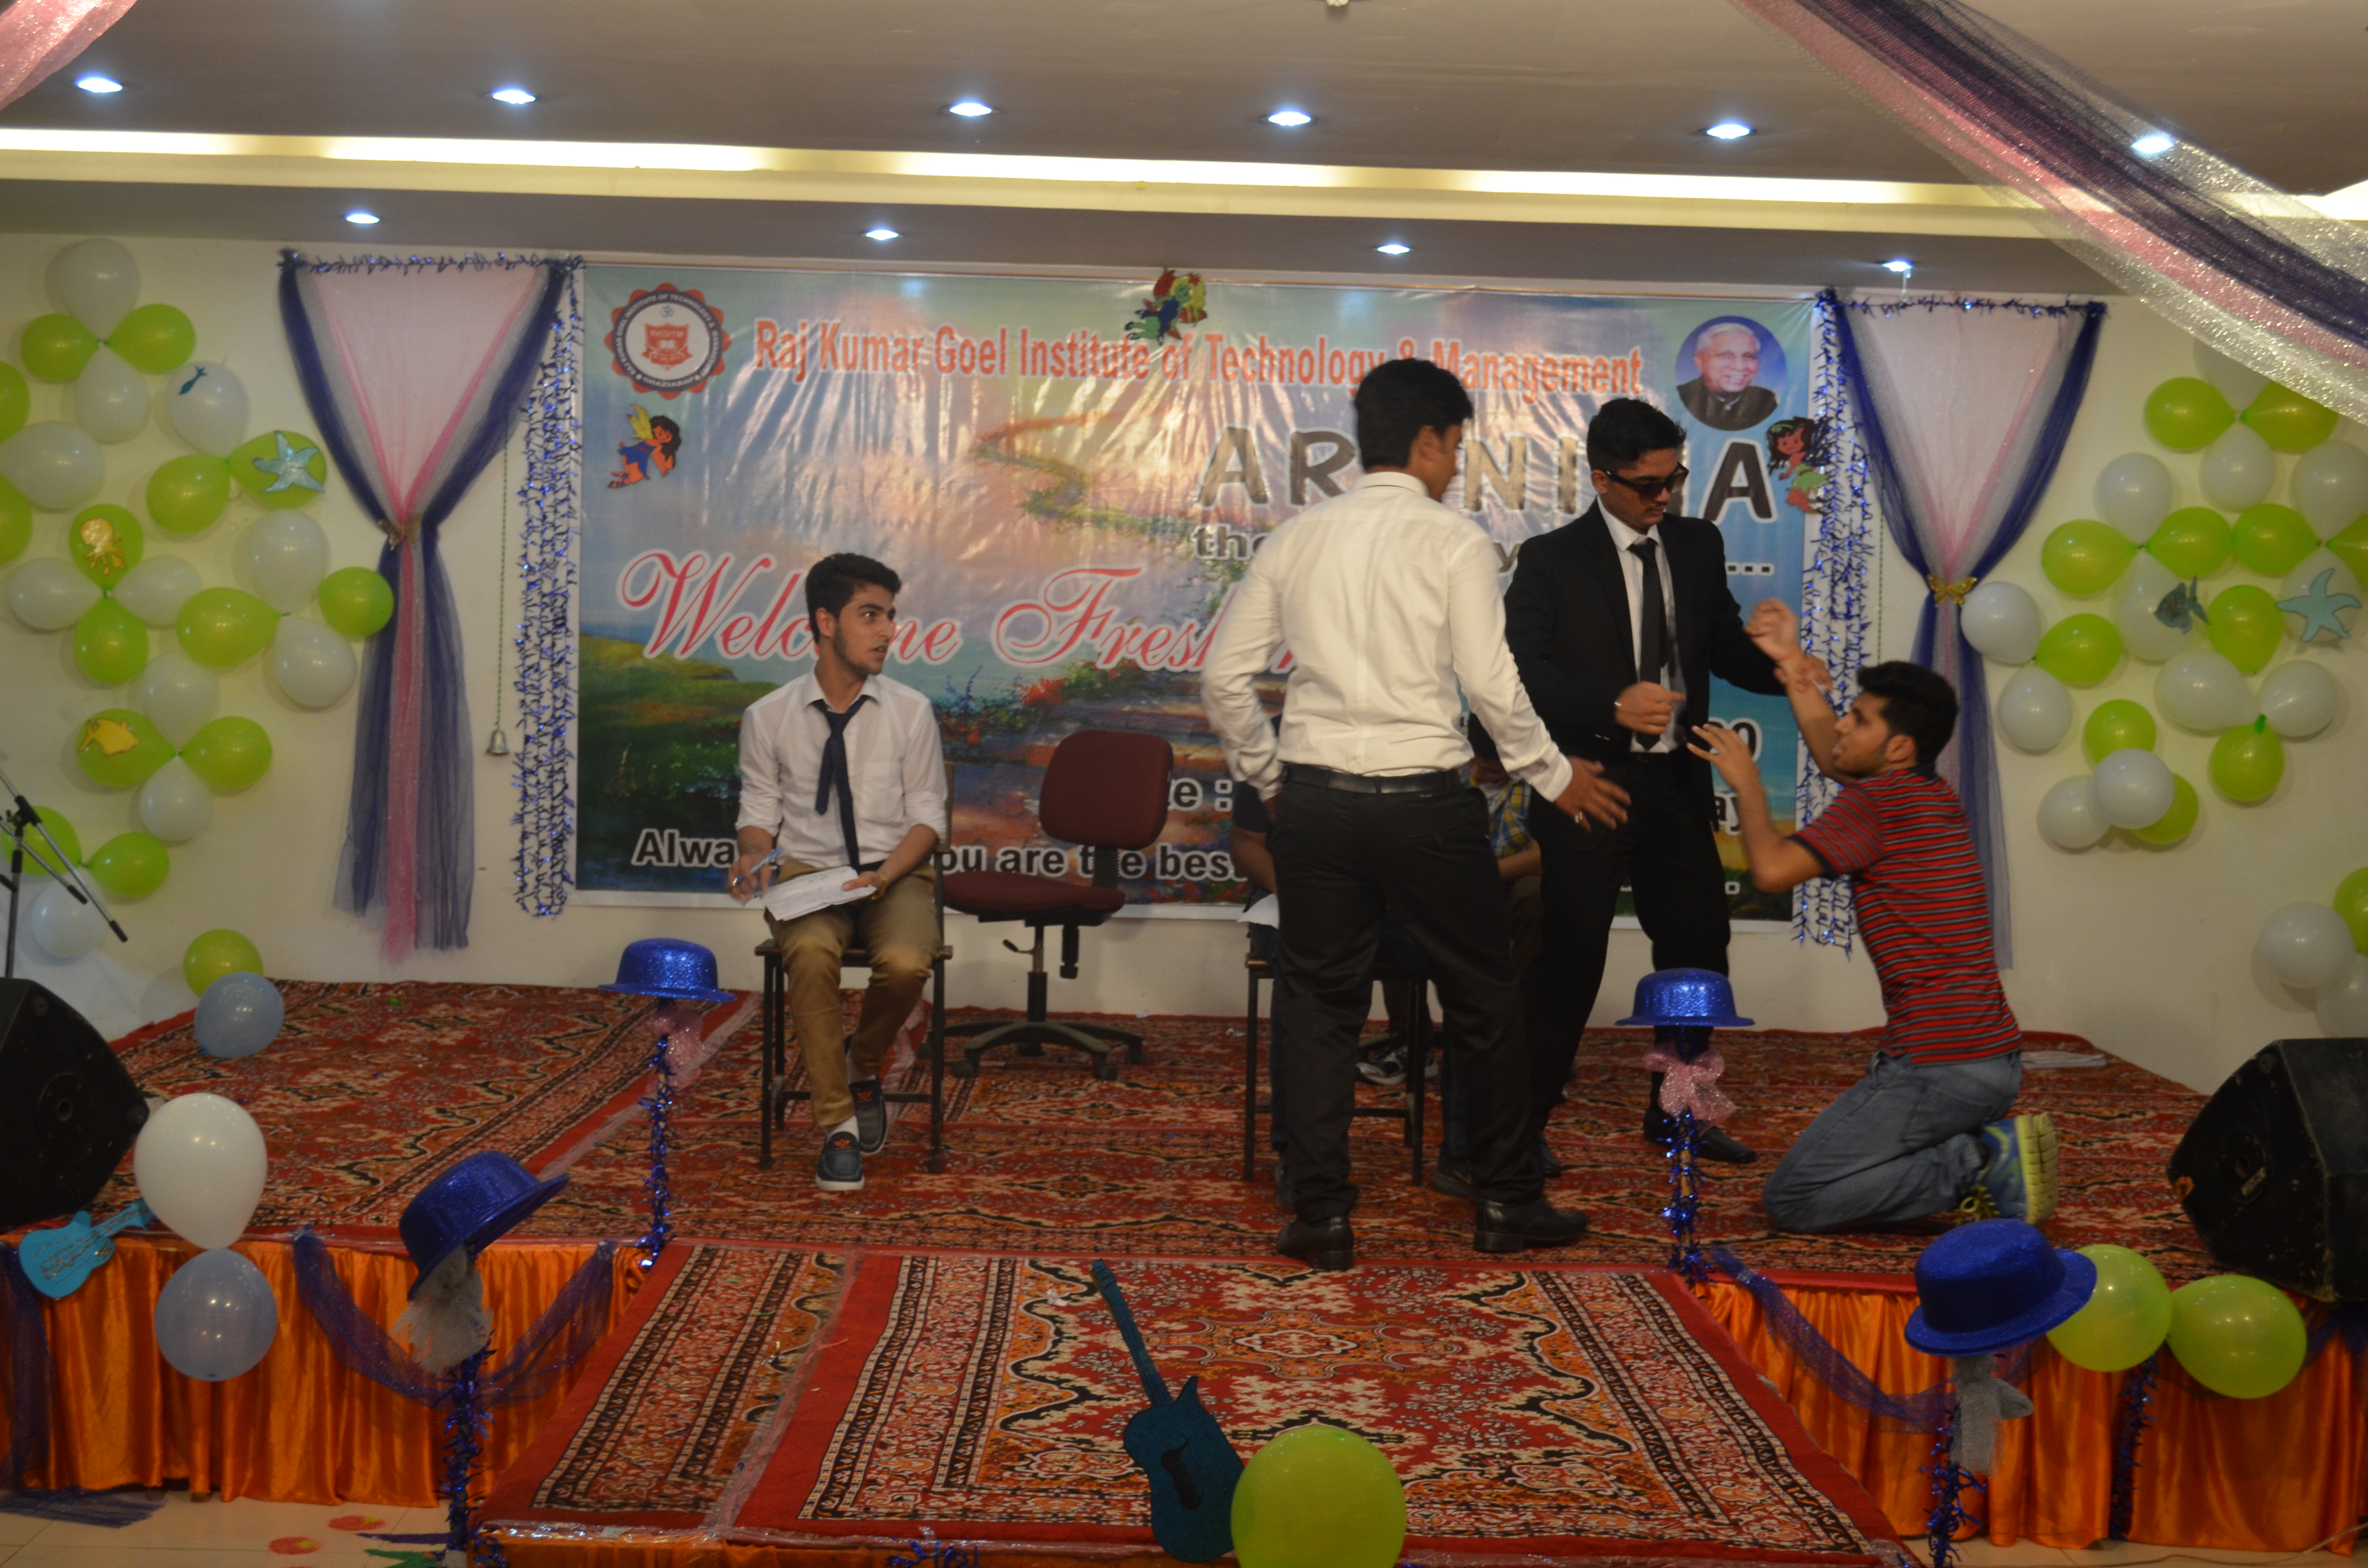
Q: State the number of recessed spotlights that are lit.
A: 10